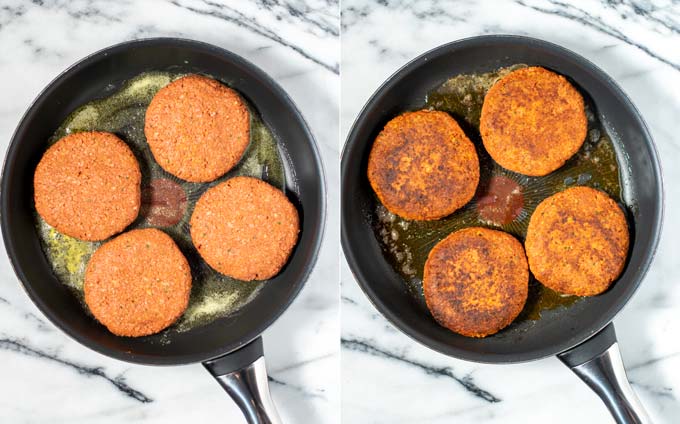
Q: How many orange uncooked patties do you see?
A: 4